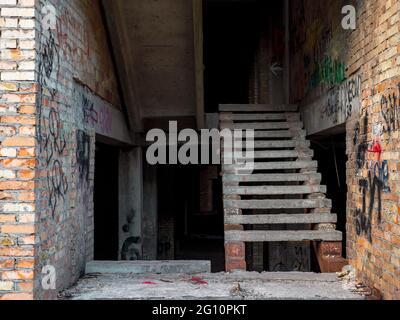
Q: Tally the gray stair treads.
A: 12